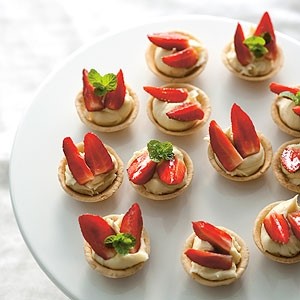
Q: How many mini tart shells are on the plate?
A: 12